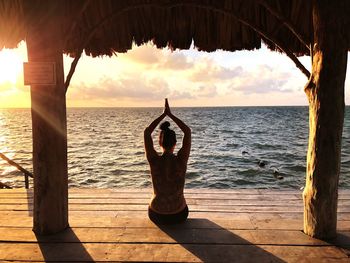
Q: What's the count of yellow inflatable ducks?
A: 0